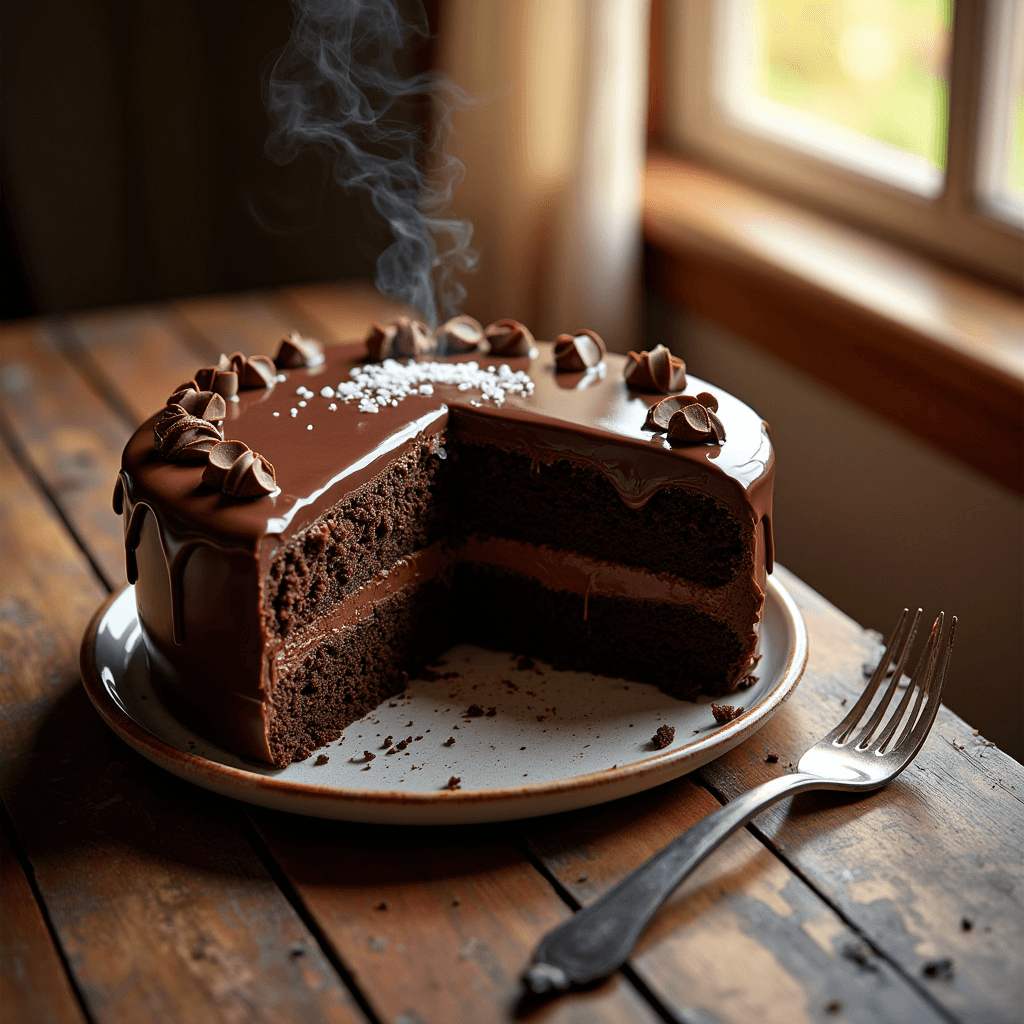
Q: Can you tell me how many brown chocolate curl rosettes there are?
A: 12